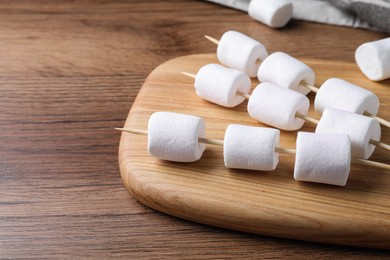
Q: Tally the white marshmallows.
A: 11